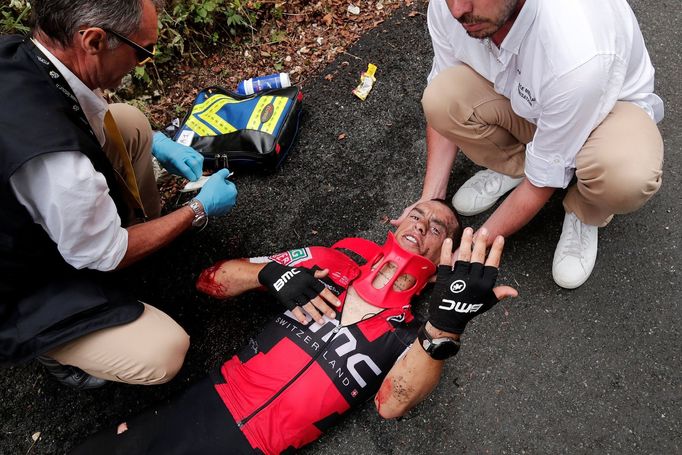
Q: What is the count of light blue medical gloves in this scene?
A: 2